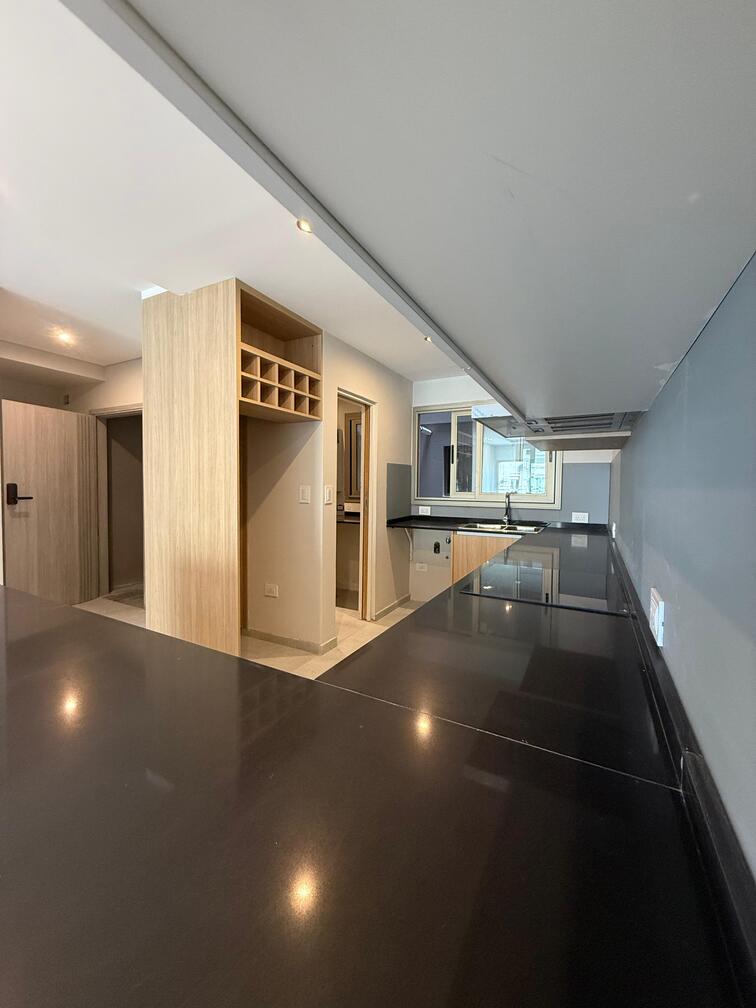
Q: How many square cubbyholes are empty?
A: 10